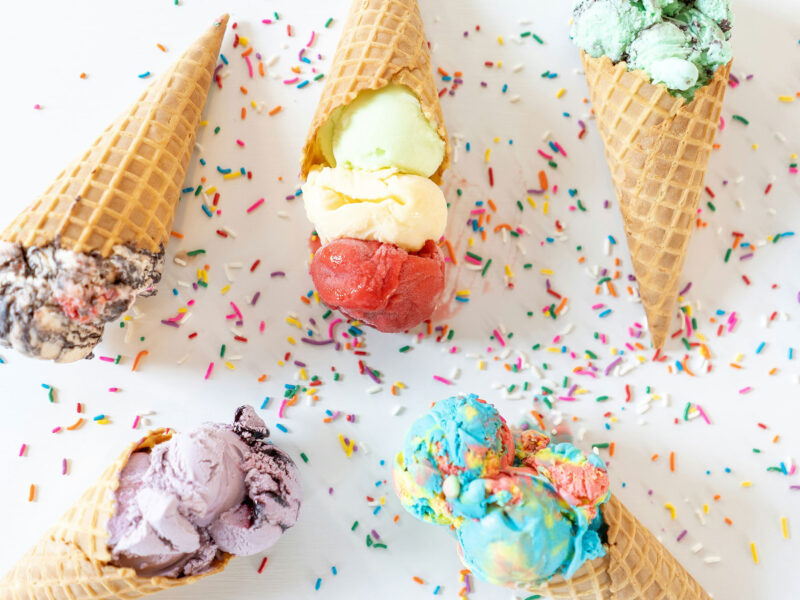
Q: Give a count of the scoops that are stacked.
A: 3